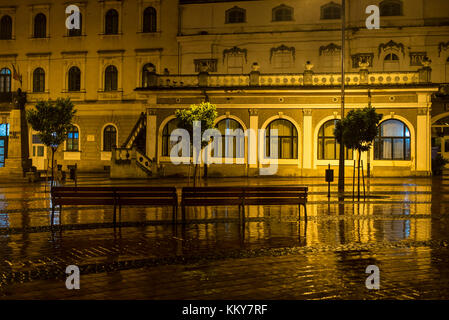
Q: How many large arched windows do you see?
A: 5